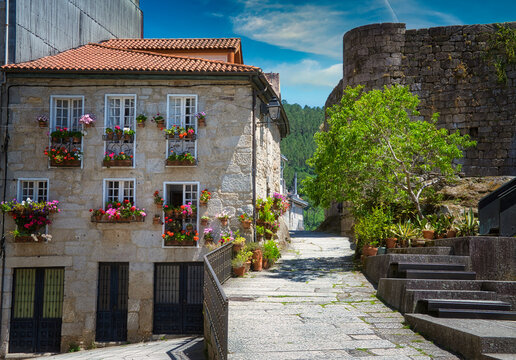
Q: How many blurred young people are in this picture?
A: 0